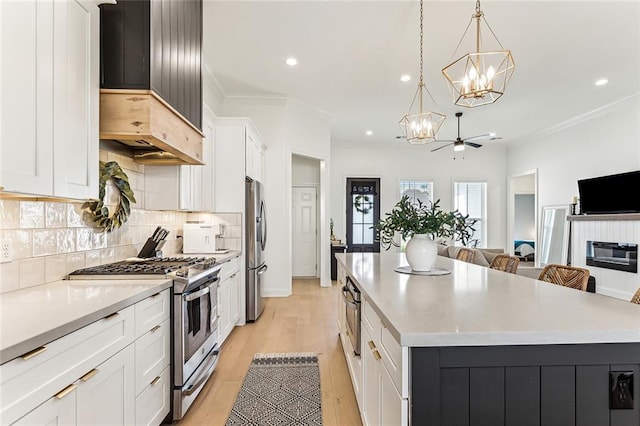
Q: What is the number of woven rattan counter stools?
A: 4